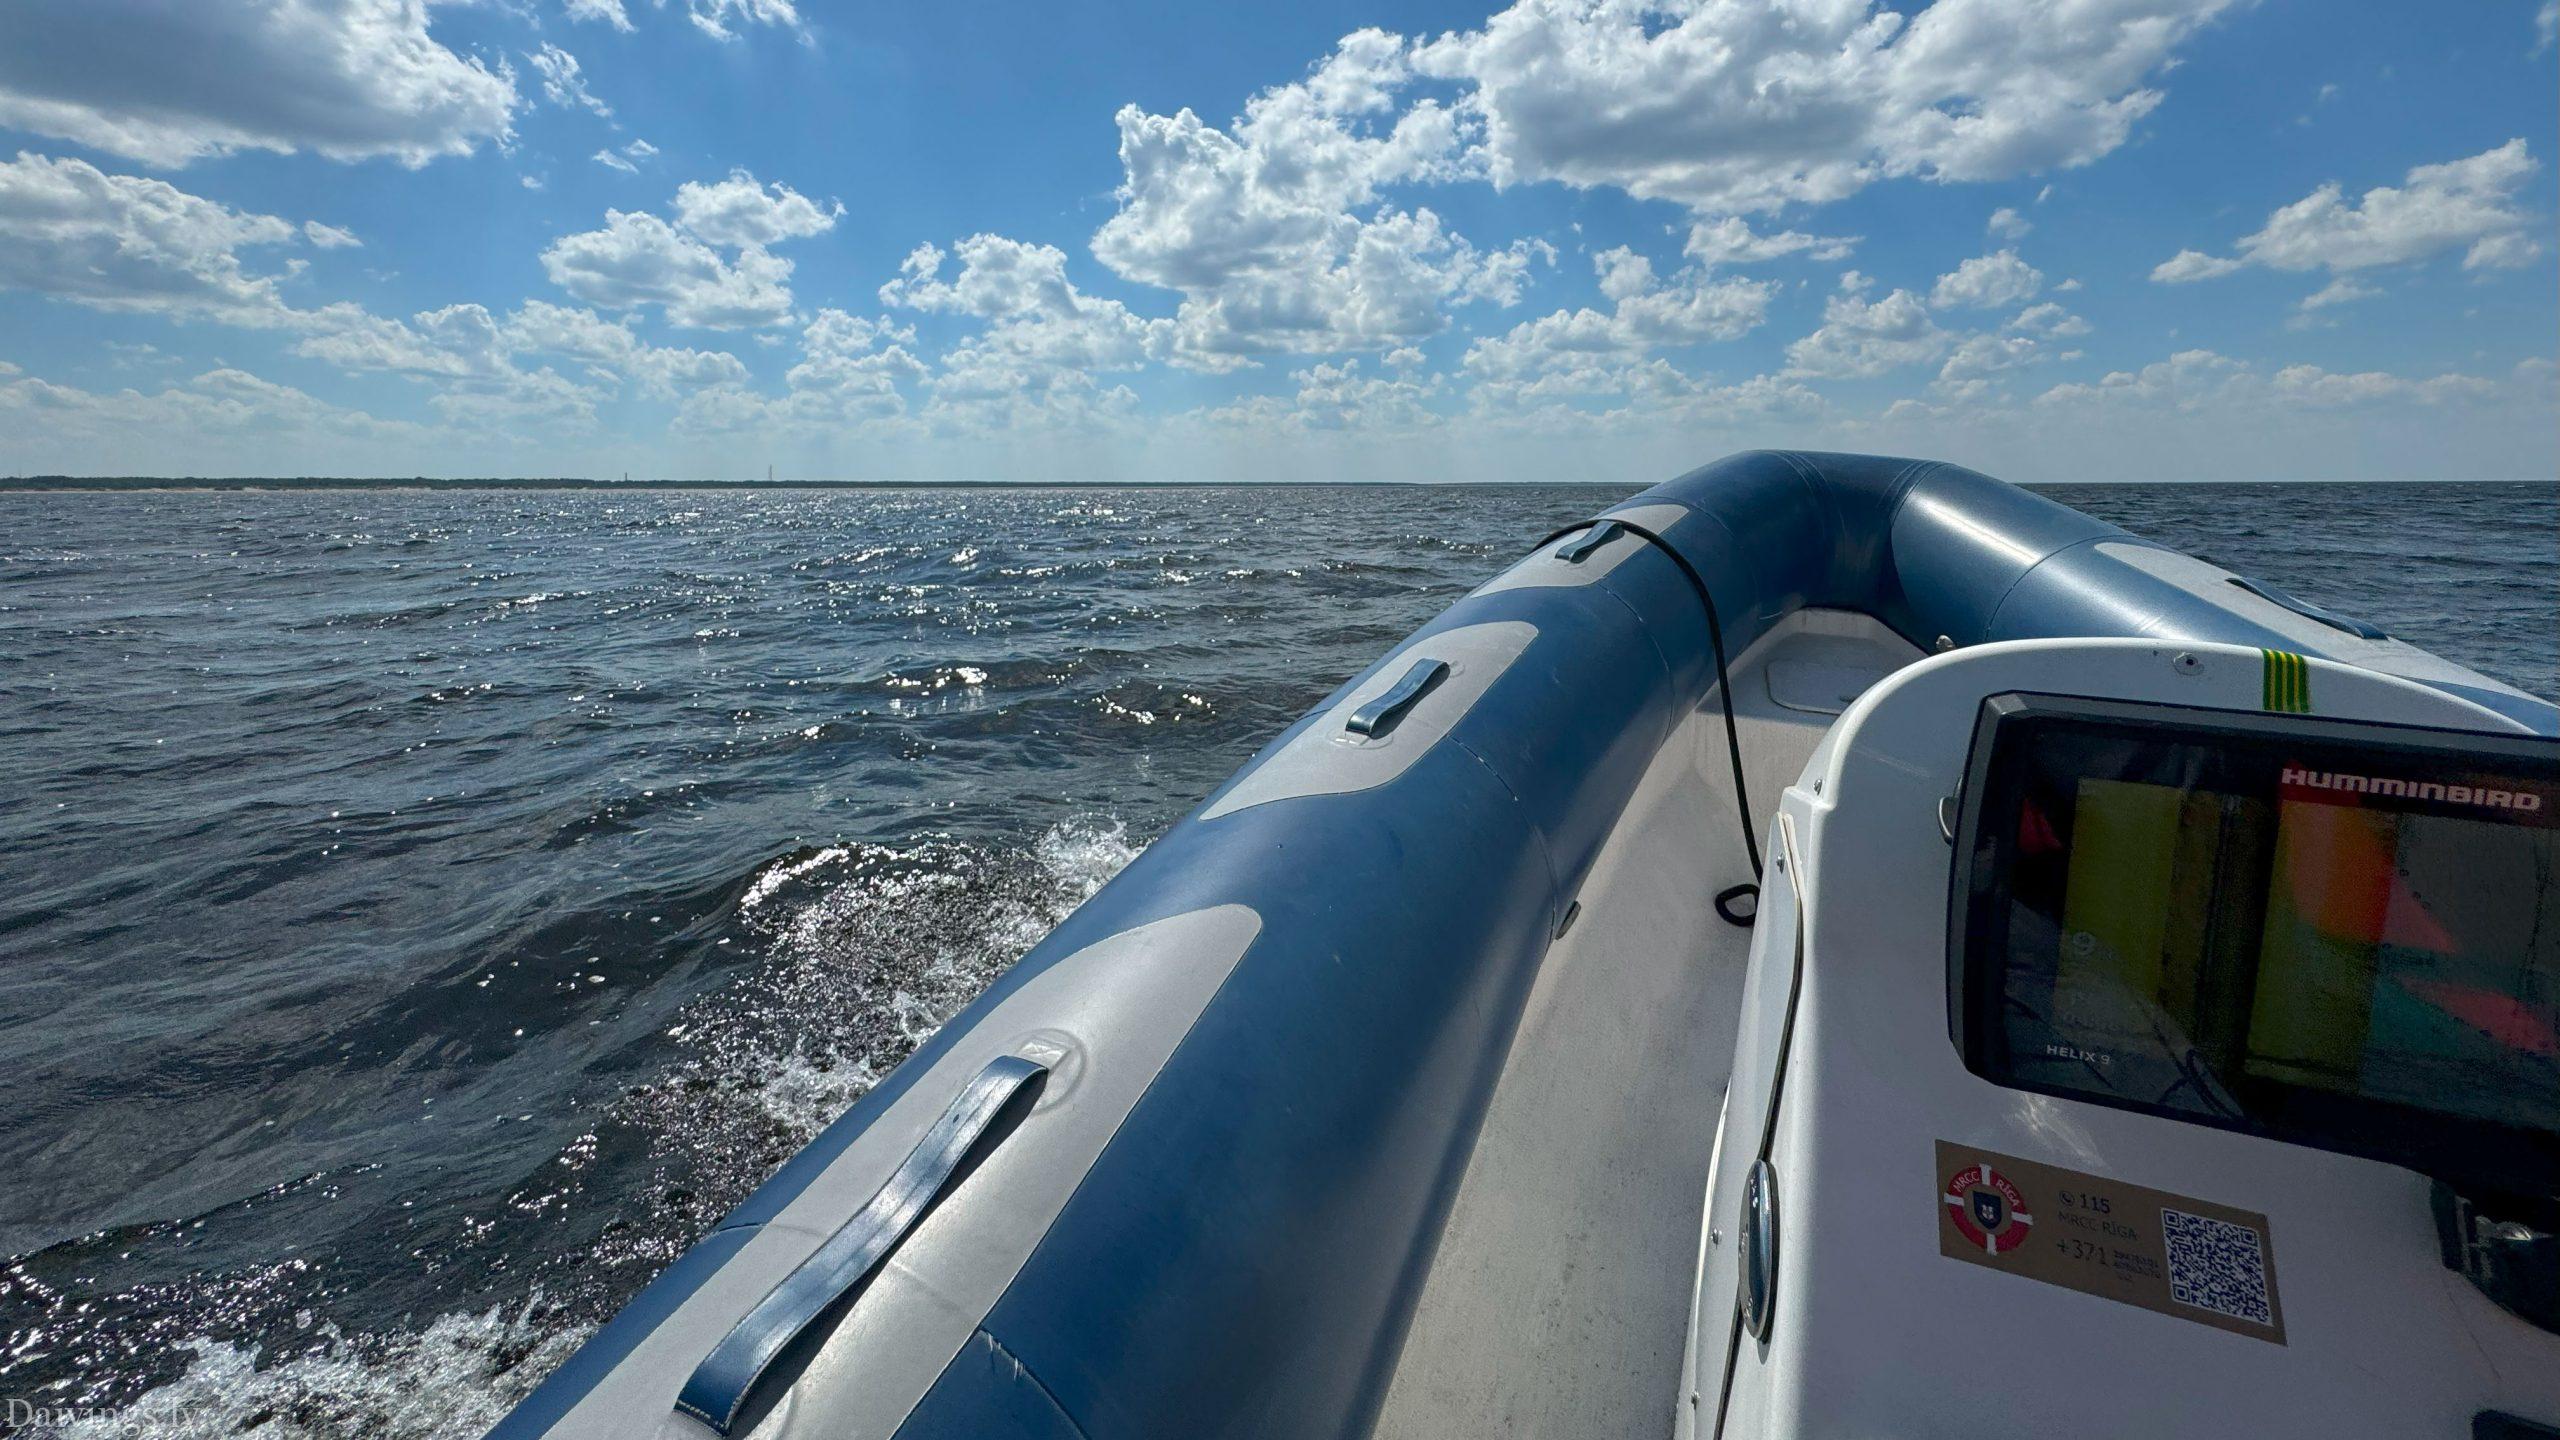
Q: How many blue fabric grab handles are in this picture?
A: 4